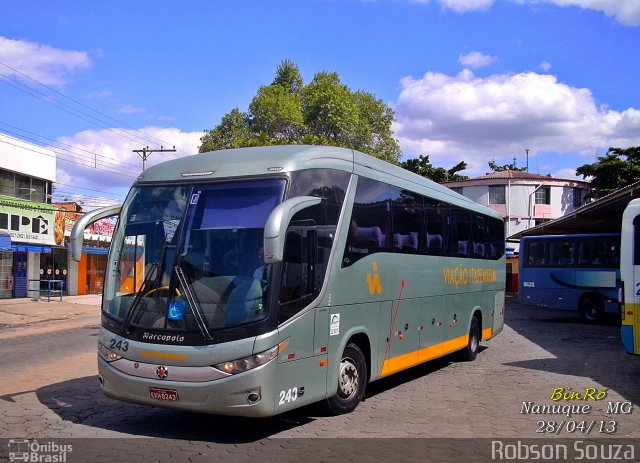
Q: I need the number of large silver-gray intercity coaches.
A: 1